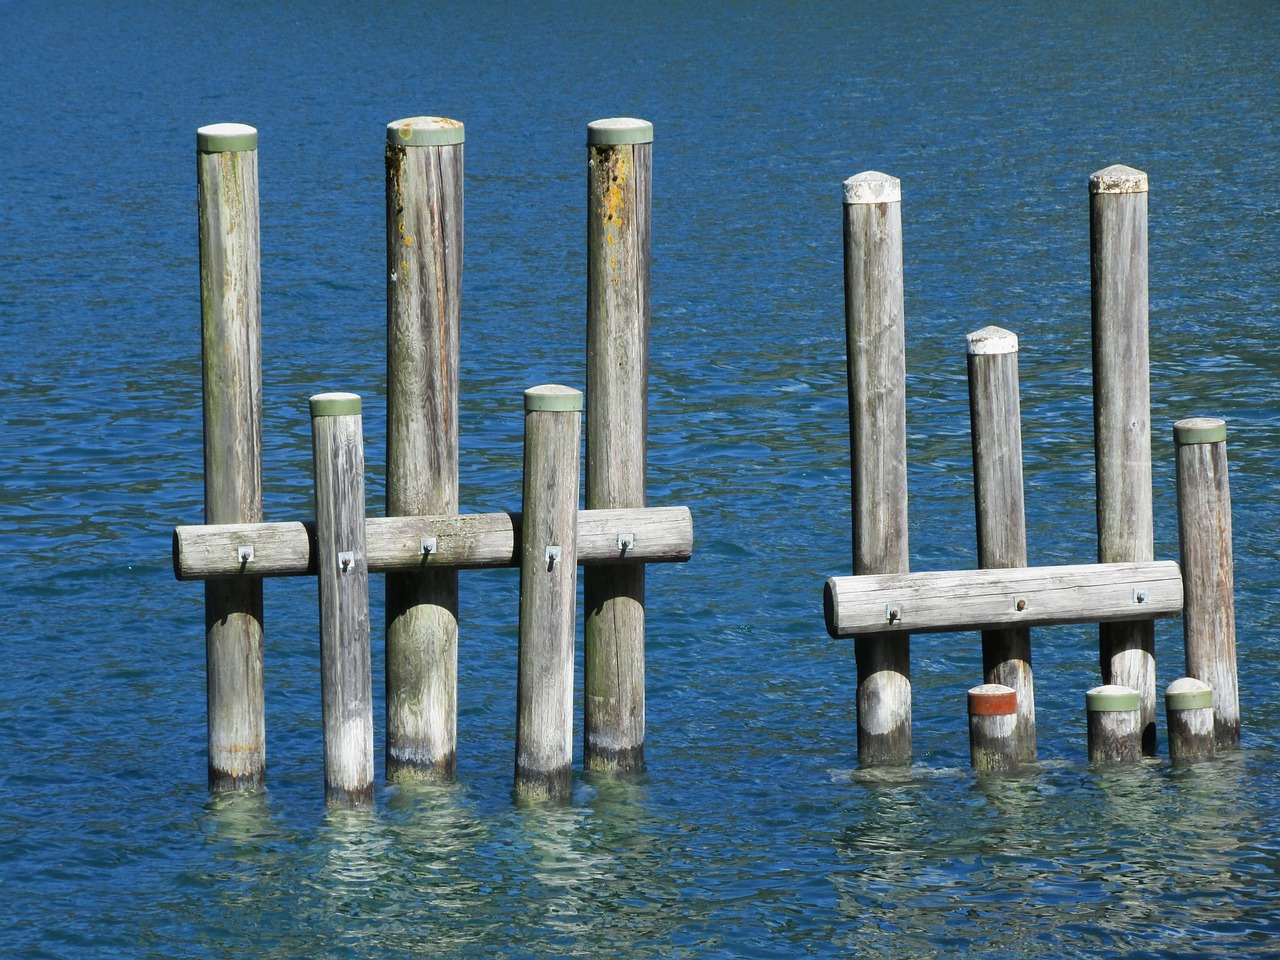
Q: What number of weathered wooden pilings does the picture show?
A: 12